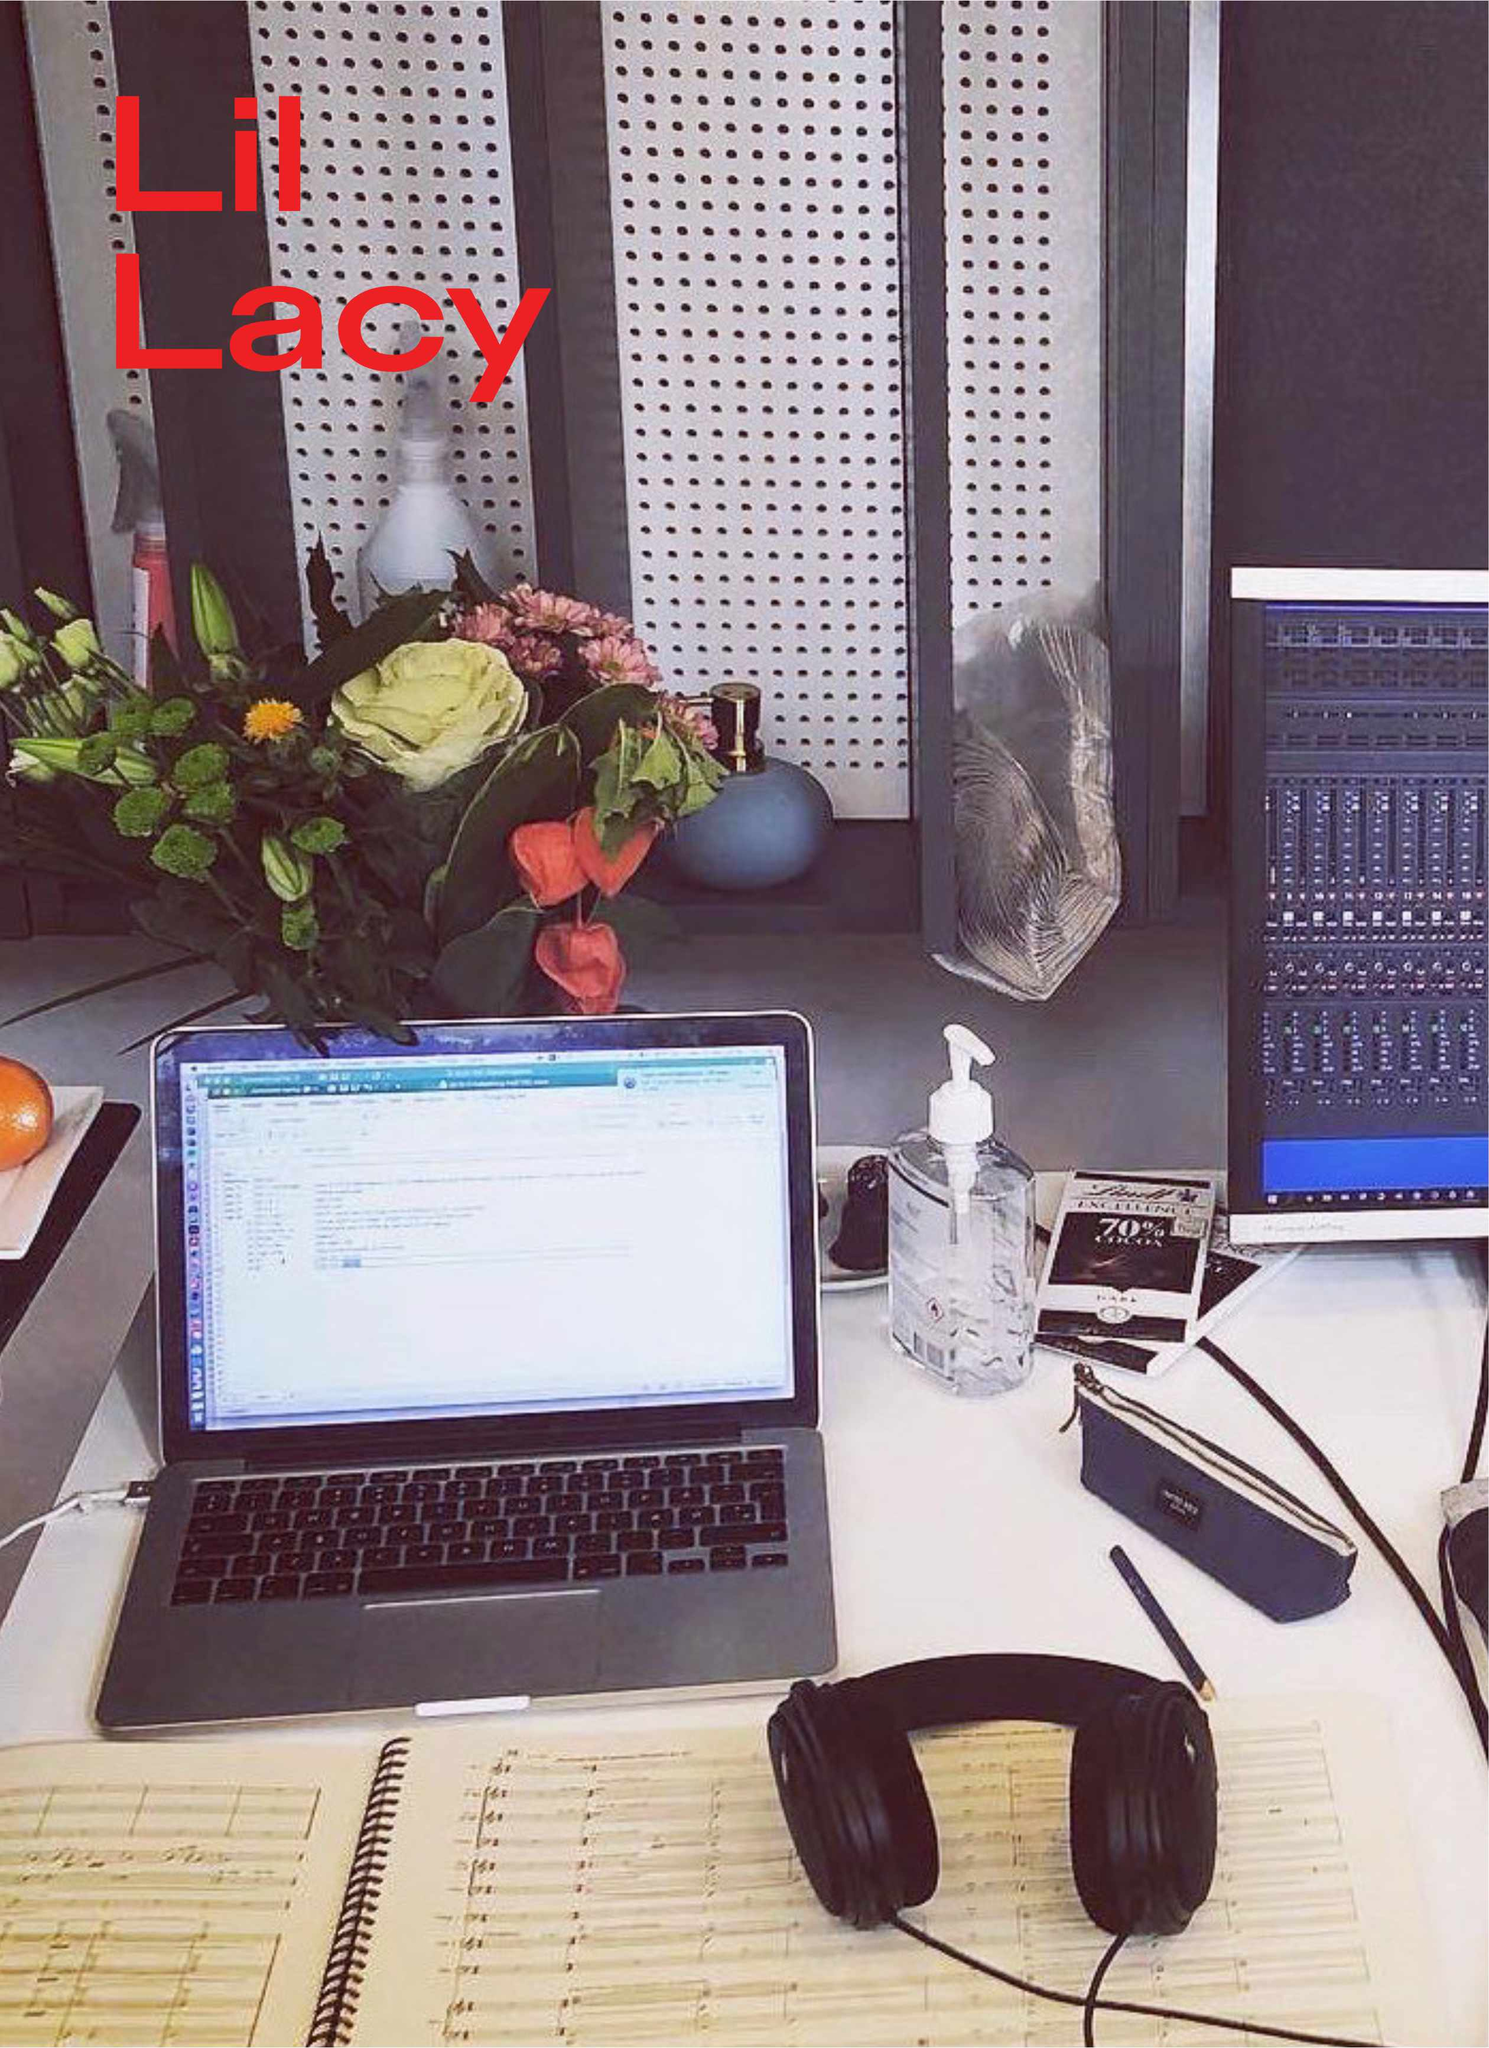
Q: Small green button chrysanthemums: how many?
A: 9